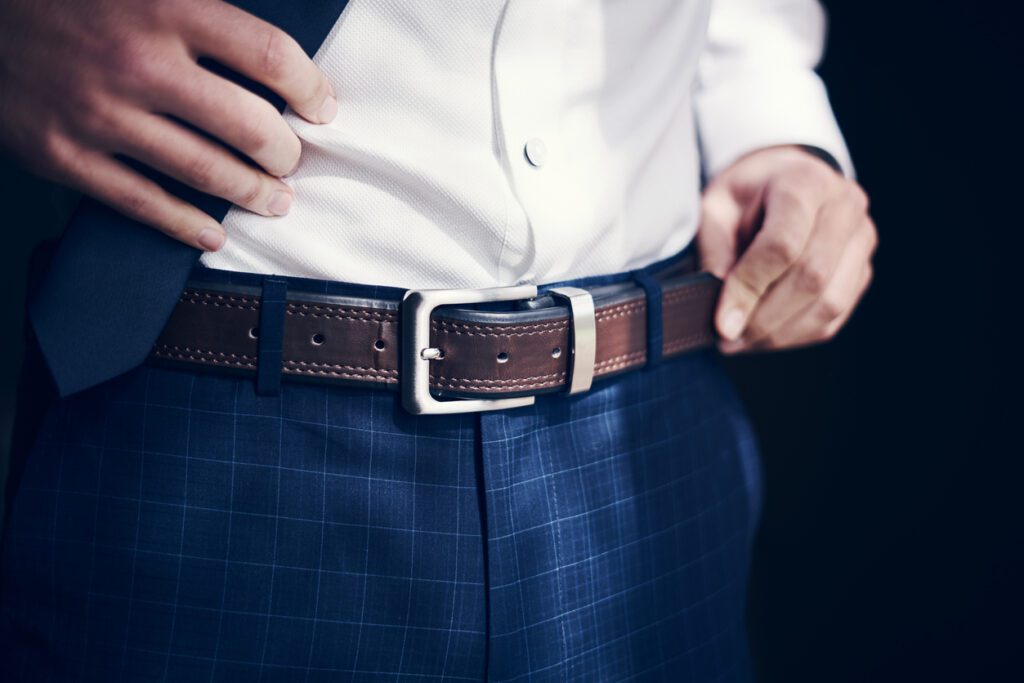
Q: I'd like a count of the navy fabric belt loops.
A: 2